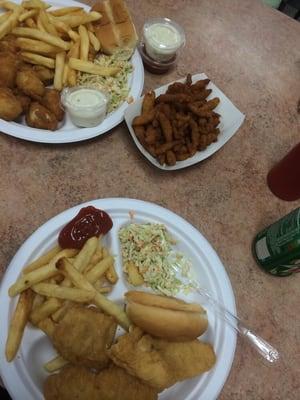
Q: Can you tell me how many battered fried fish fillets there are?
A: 3